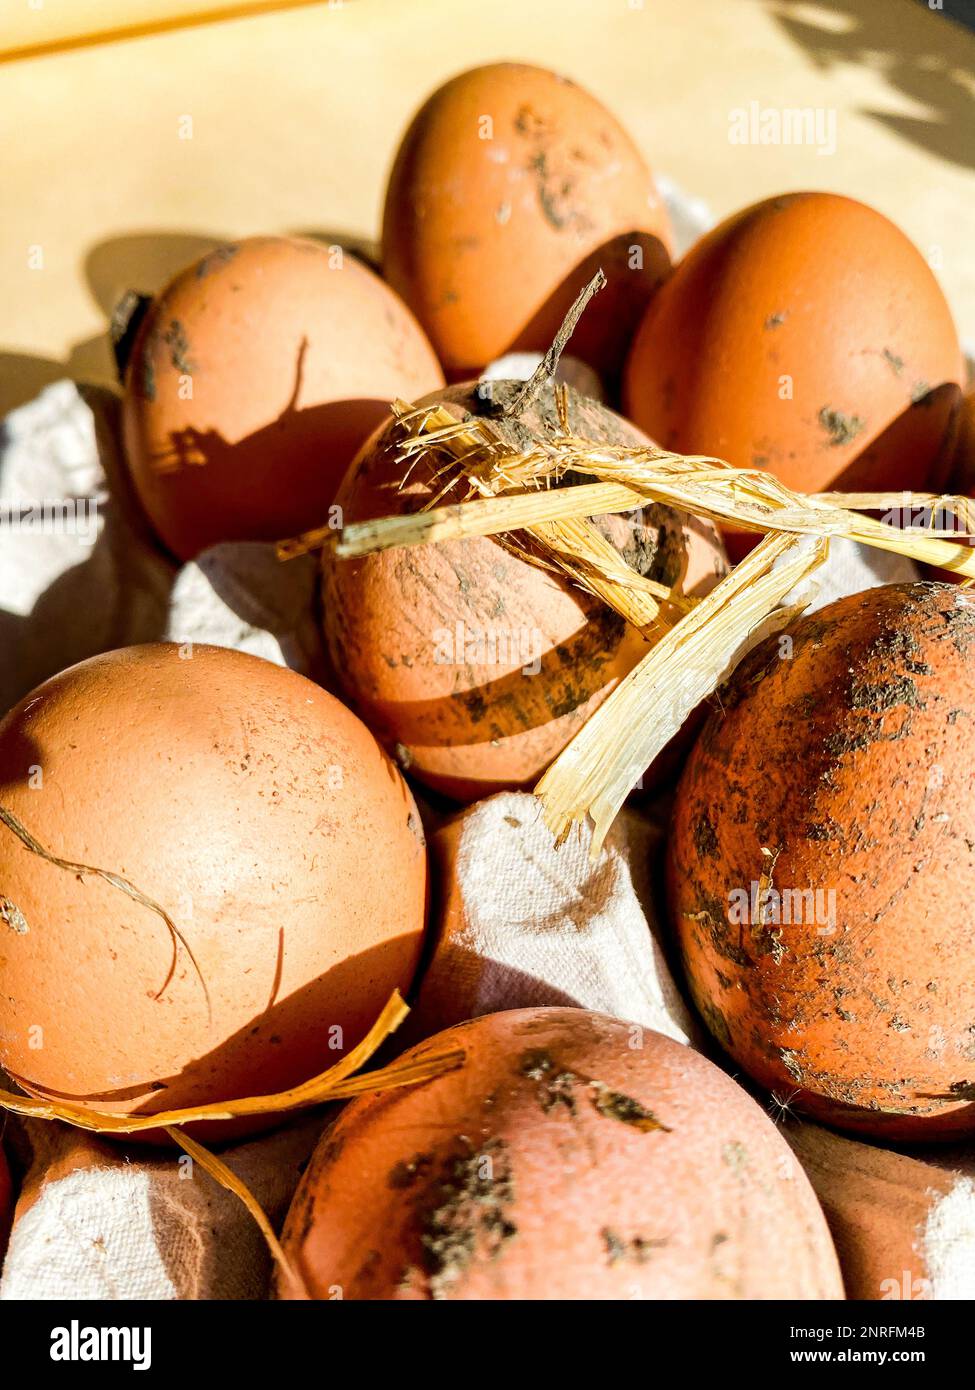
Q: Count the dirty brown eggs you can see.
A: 7